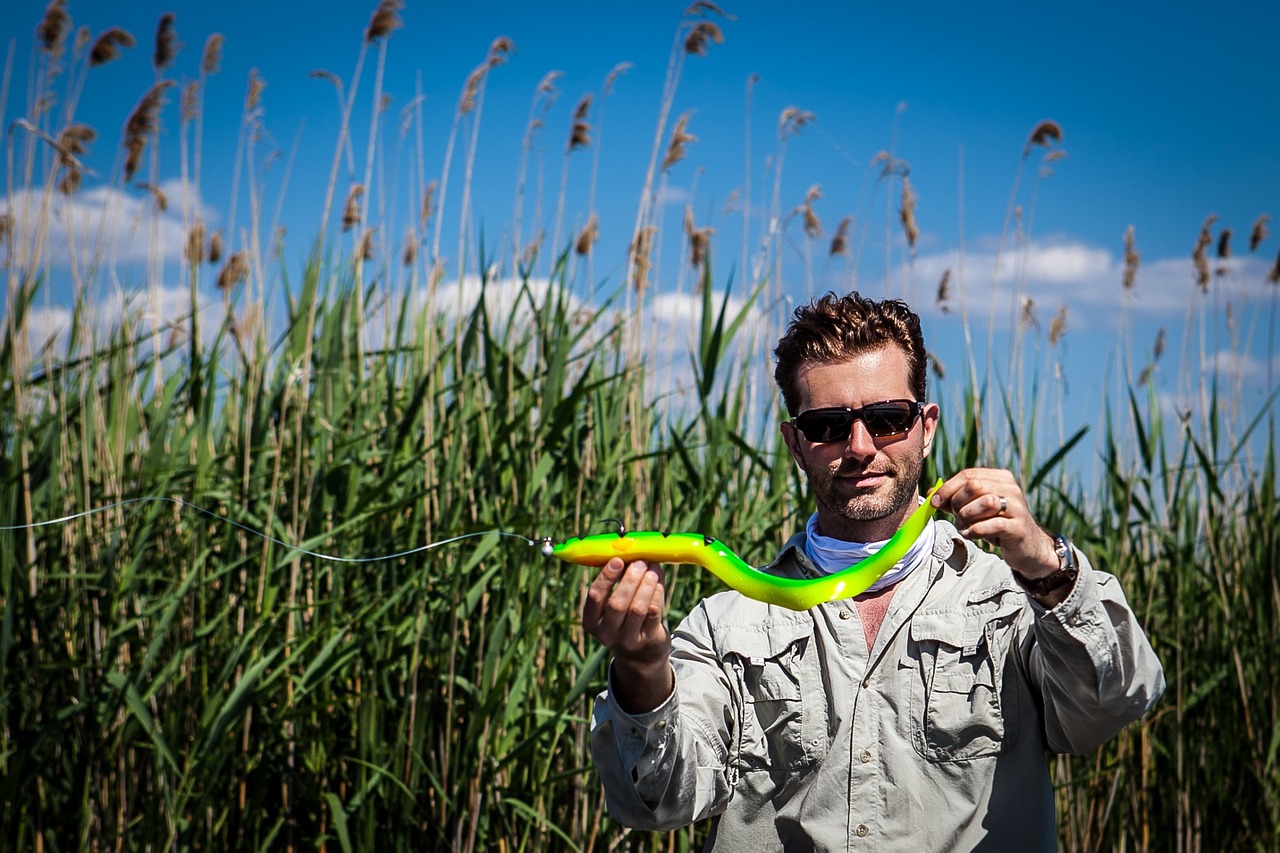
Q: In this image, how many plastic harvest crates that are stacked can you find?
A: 0